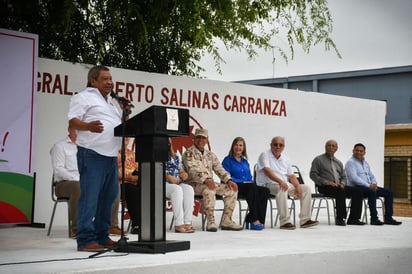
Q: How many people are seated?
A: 8